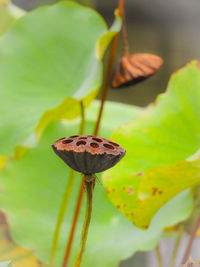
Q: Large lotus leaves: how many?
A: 3